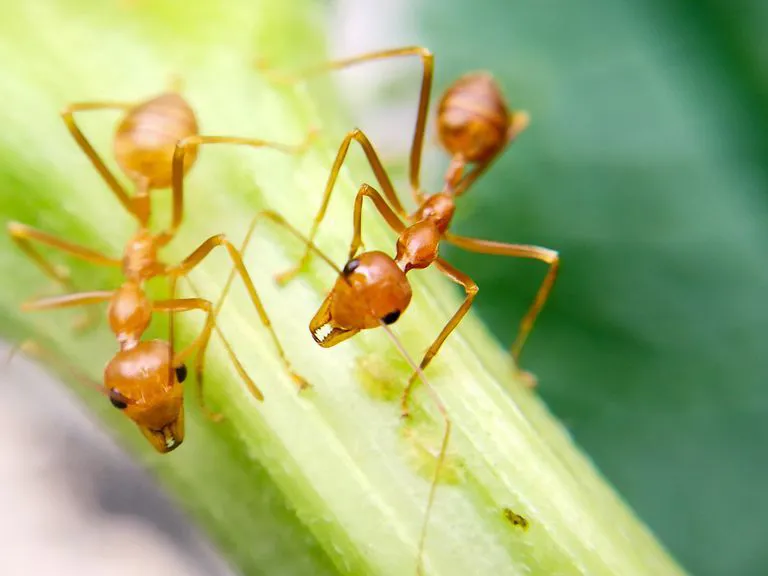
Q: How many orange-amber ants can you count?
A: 2